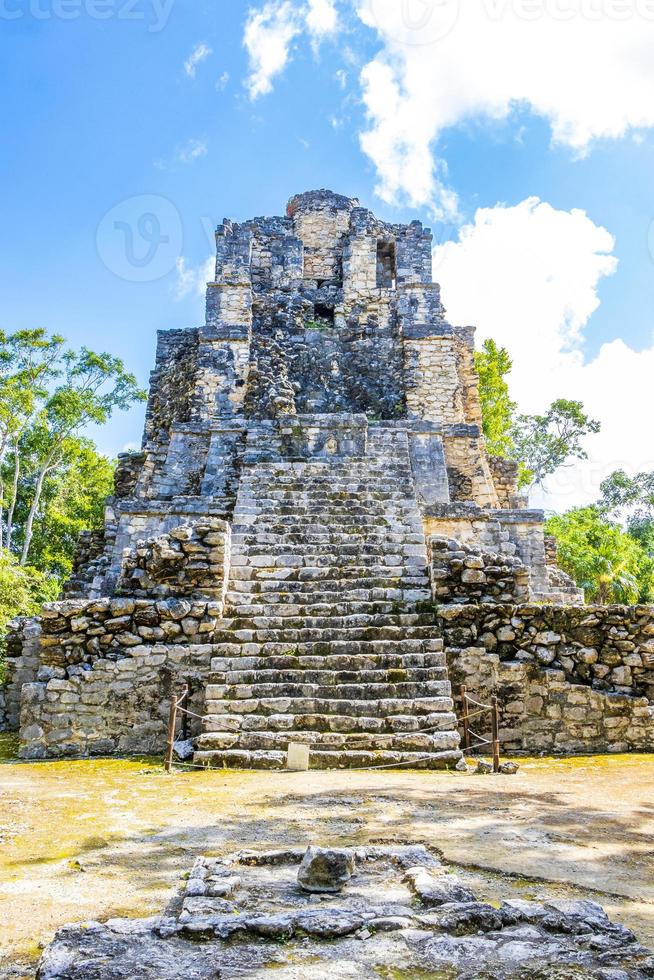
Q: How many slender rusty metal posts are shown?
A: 4